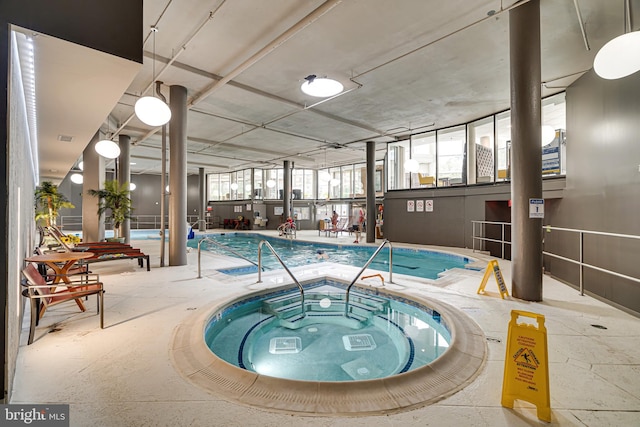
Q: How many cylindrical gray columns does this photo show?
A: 6